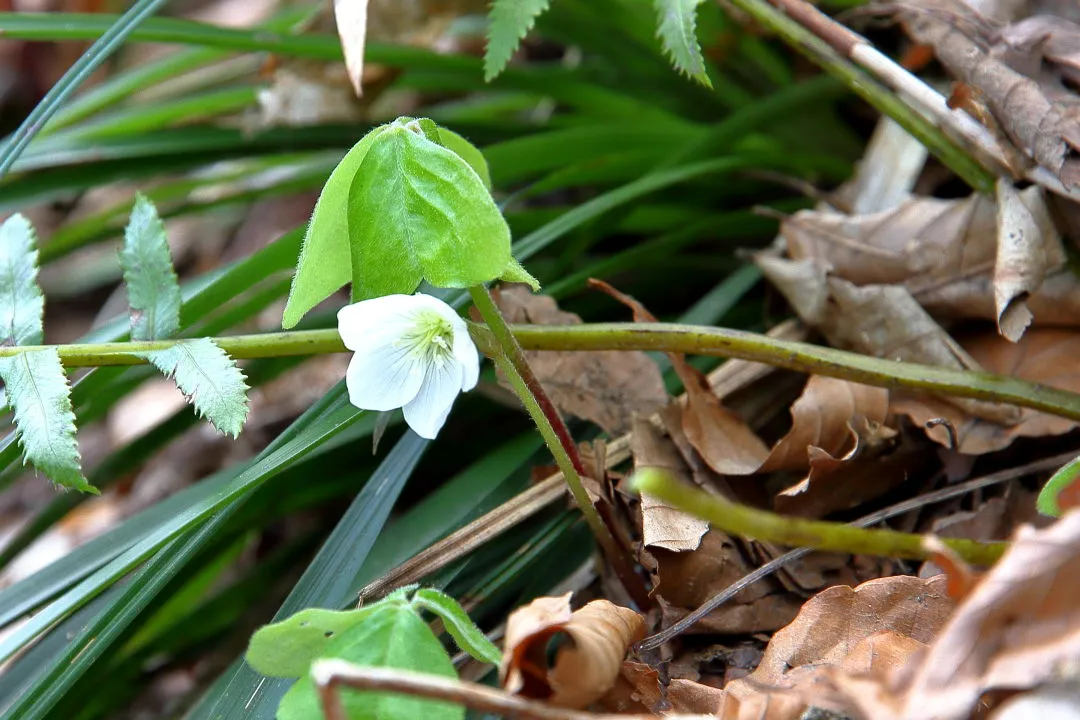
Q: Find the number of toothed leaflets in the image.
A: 6